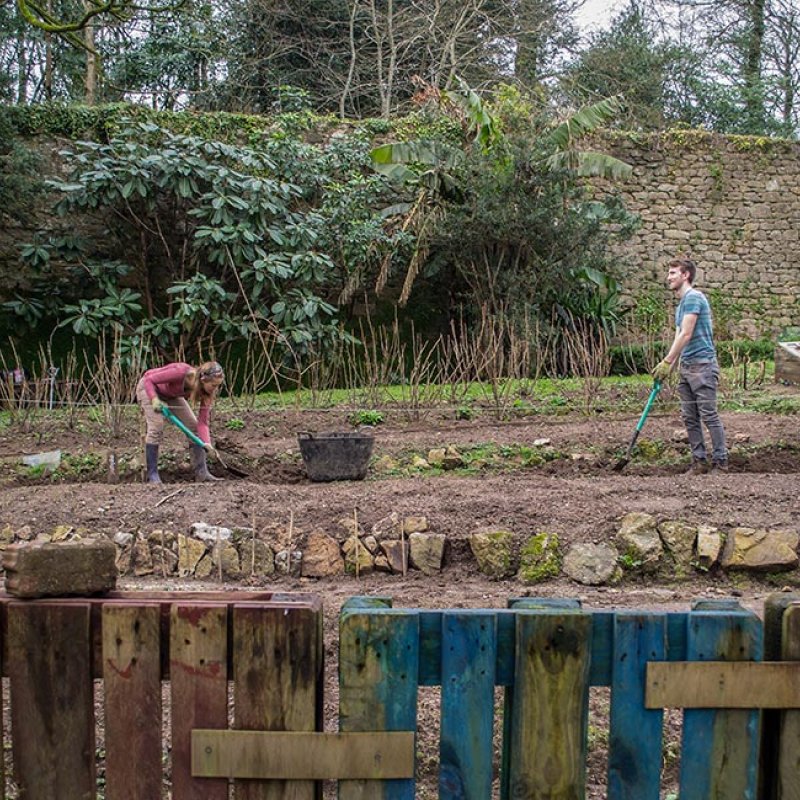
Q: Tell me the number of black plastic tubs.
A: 1